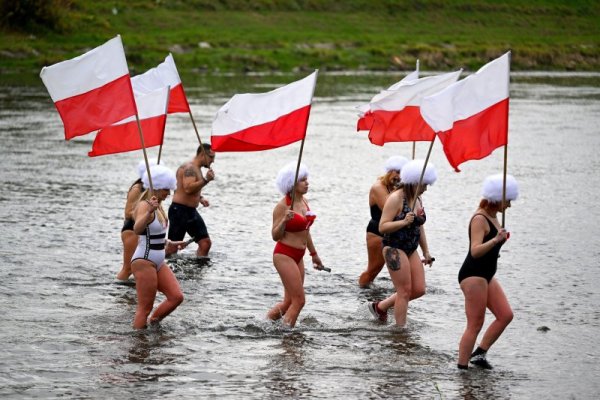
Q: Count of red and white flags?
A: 7